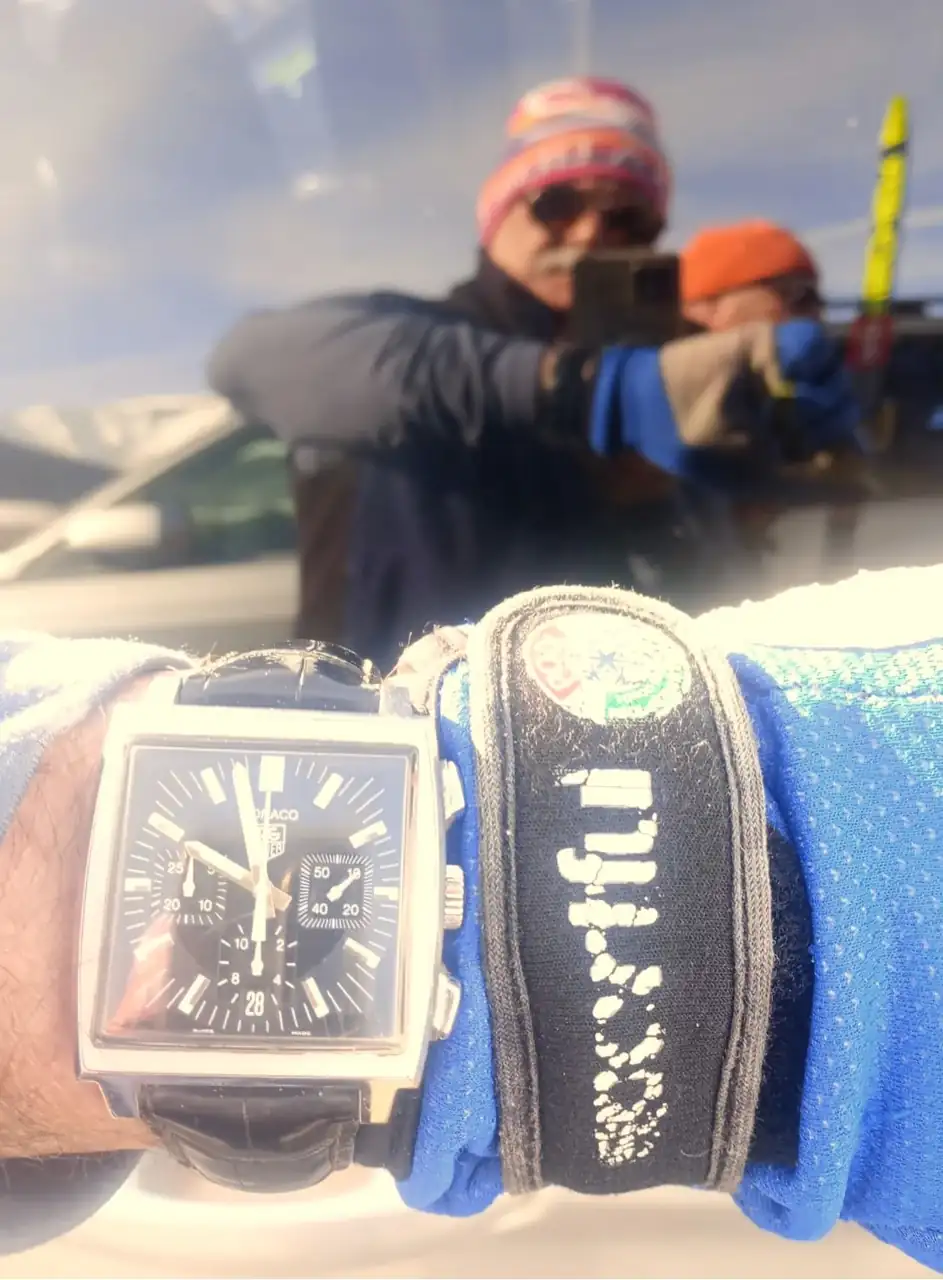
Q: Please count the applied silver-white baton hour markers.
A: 11